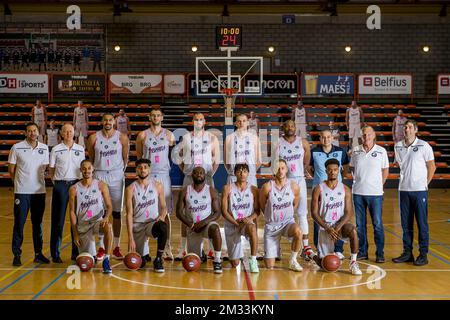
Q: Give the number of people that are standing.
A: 10